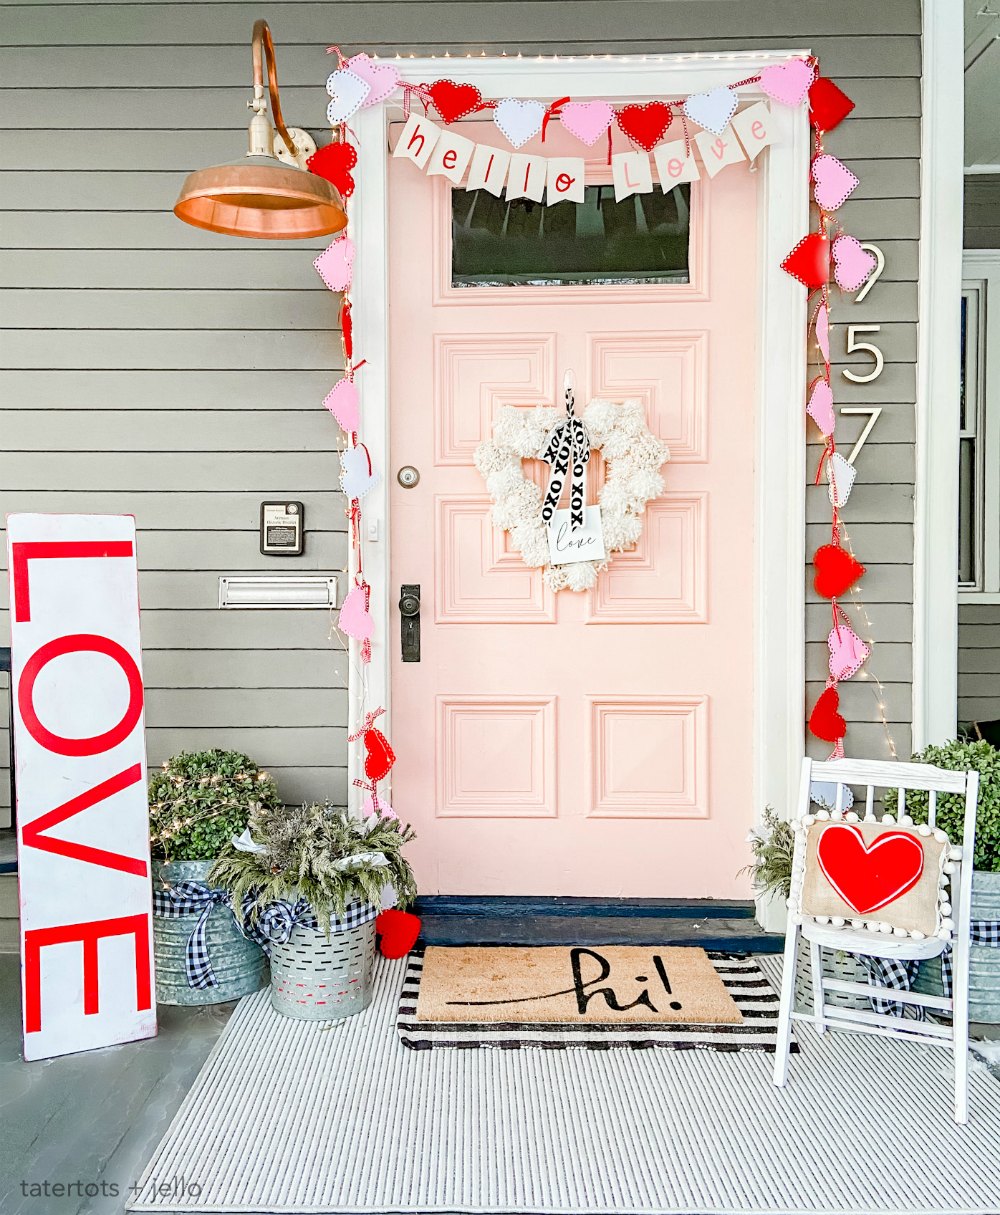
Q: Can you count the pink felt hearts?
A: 12